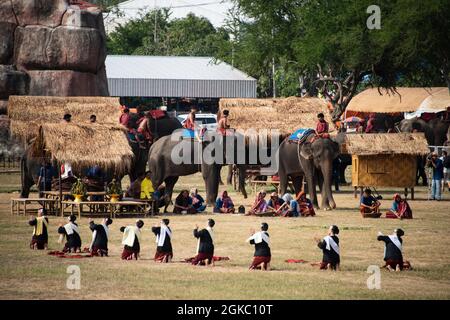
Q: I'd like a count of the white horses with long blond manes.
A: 0